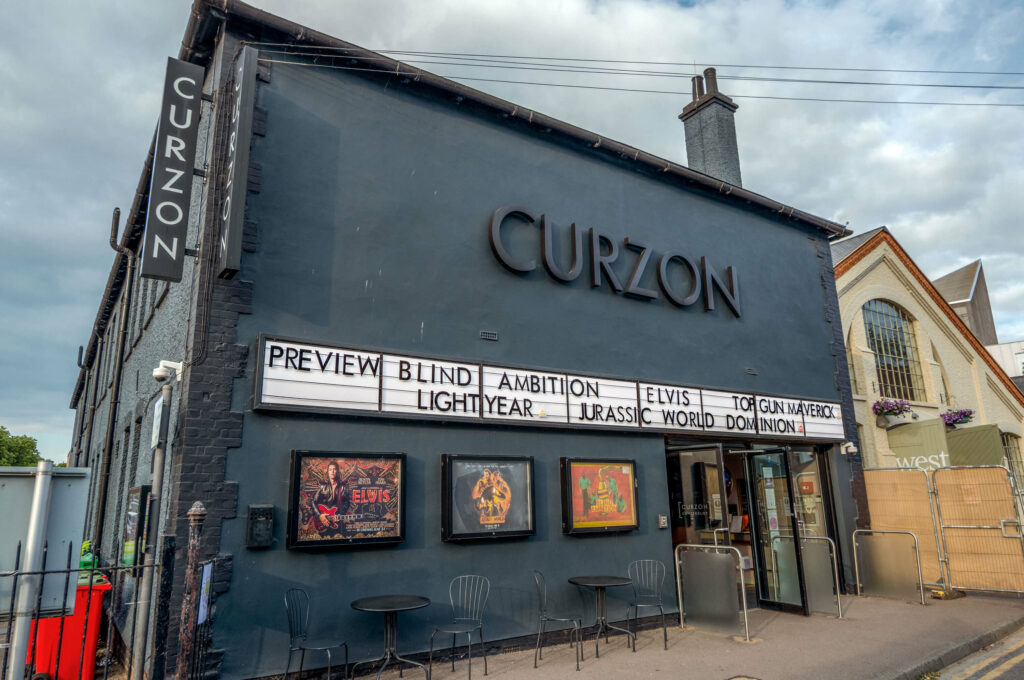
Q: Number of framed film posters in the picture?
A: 3